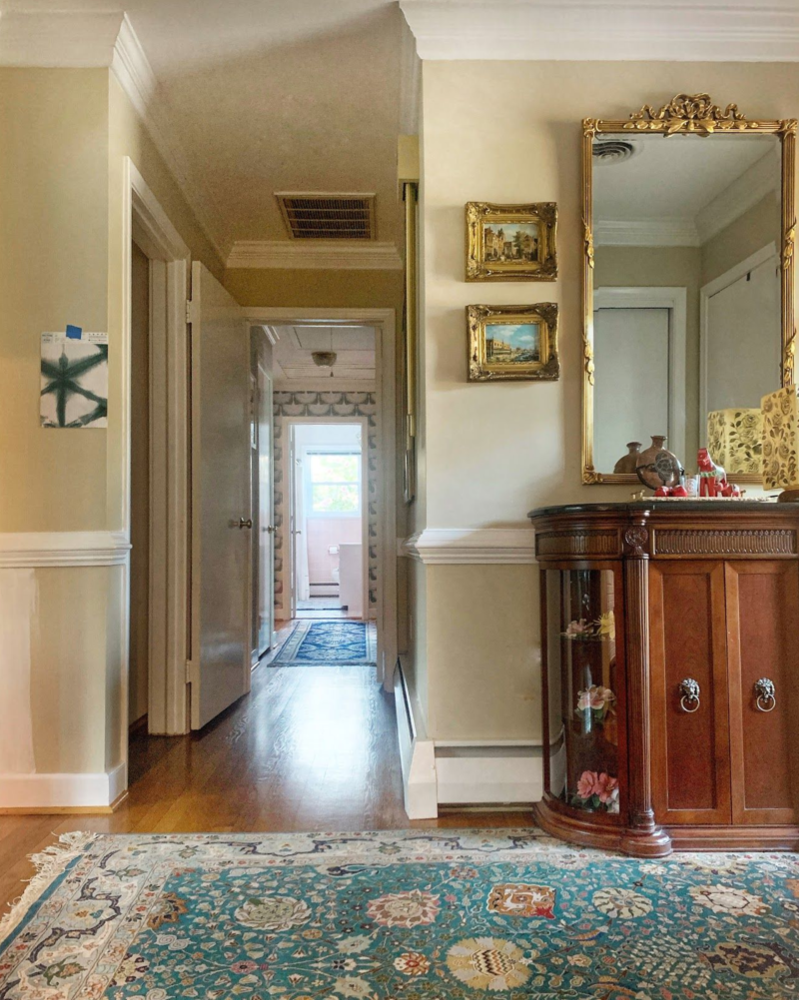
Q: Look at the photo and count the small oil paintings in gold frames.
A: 2